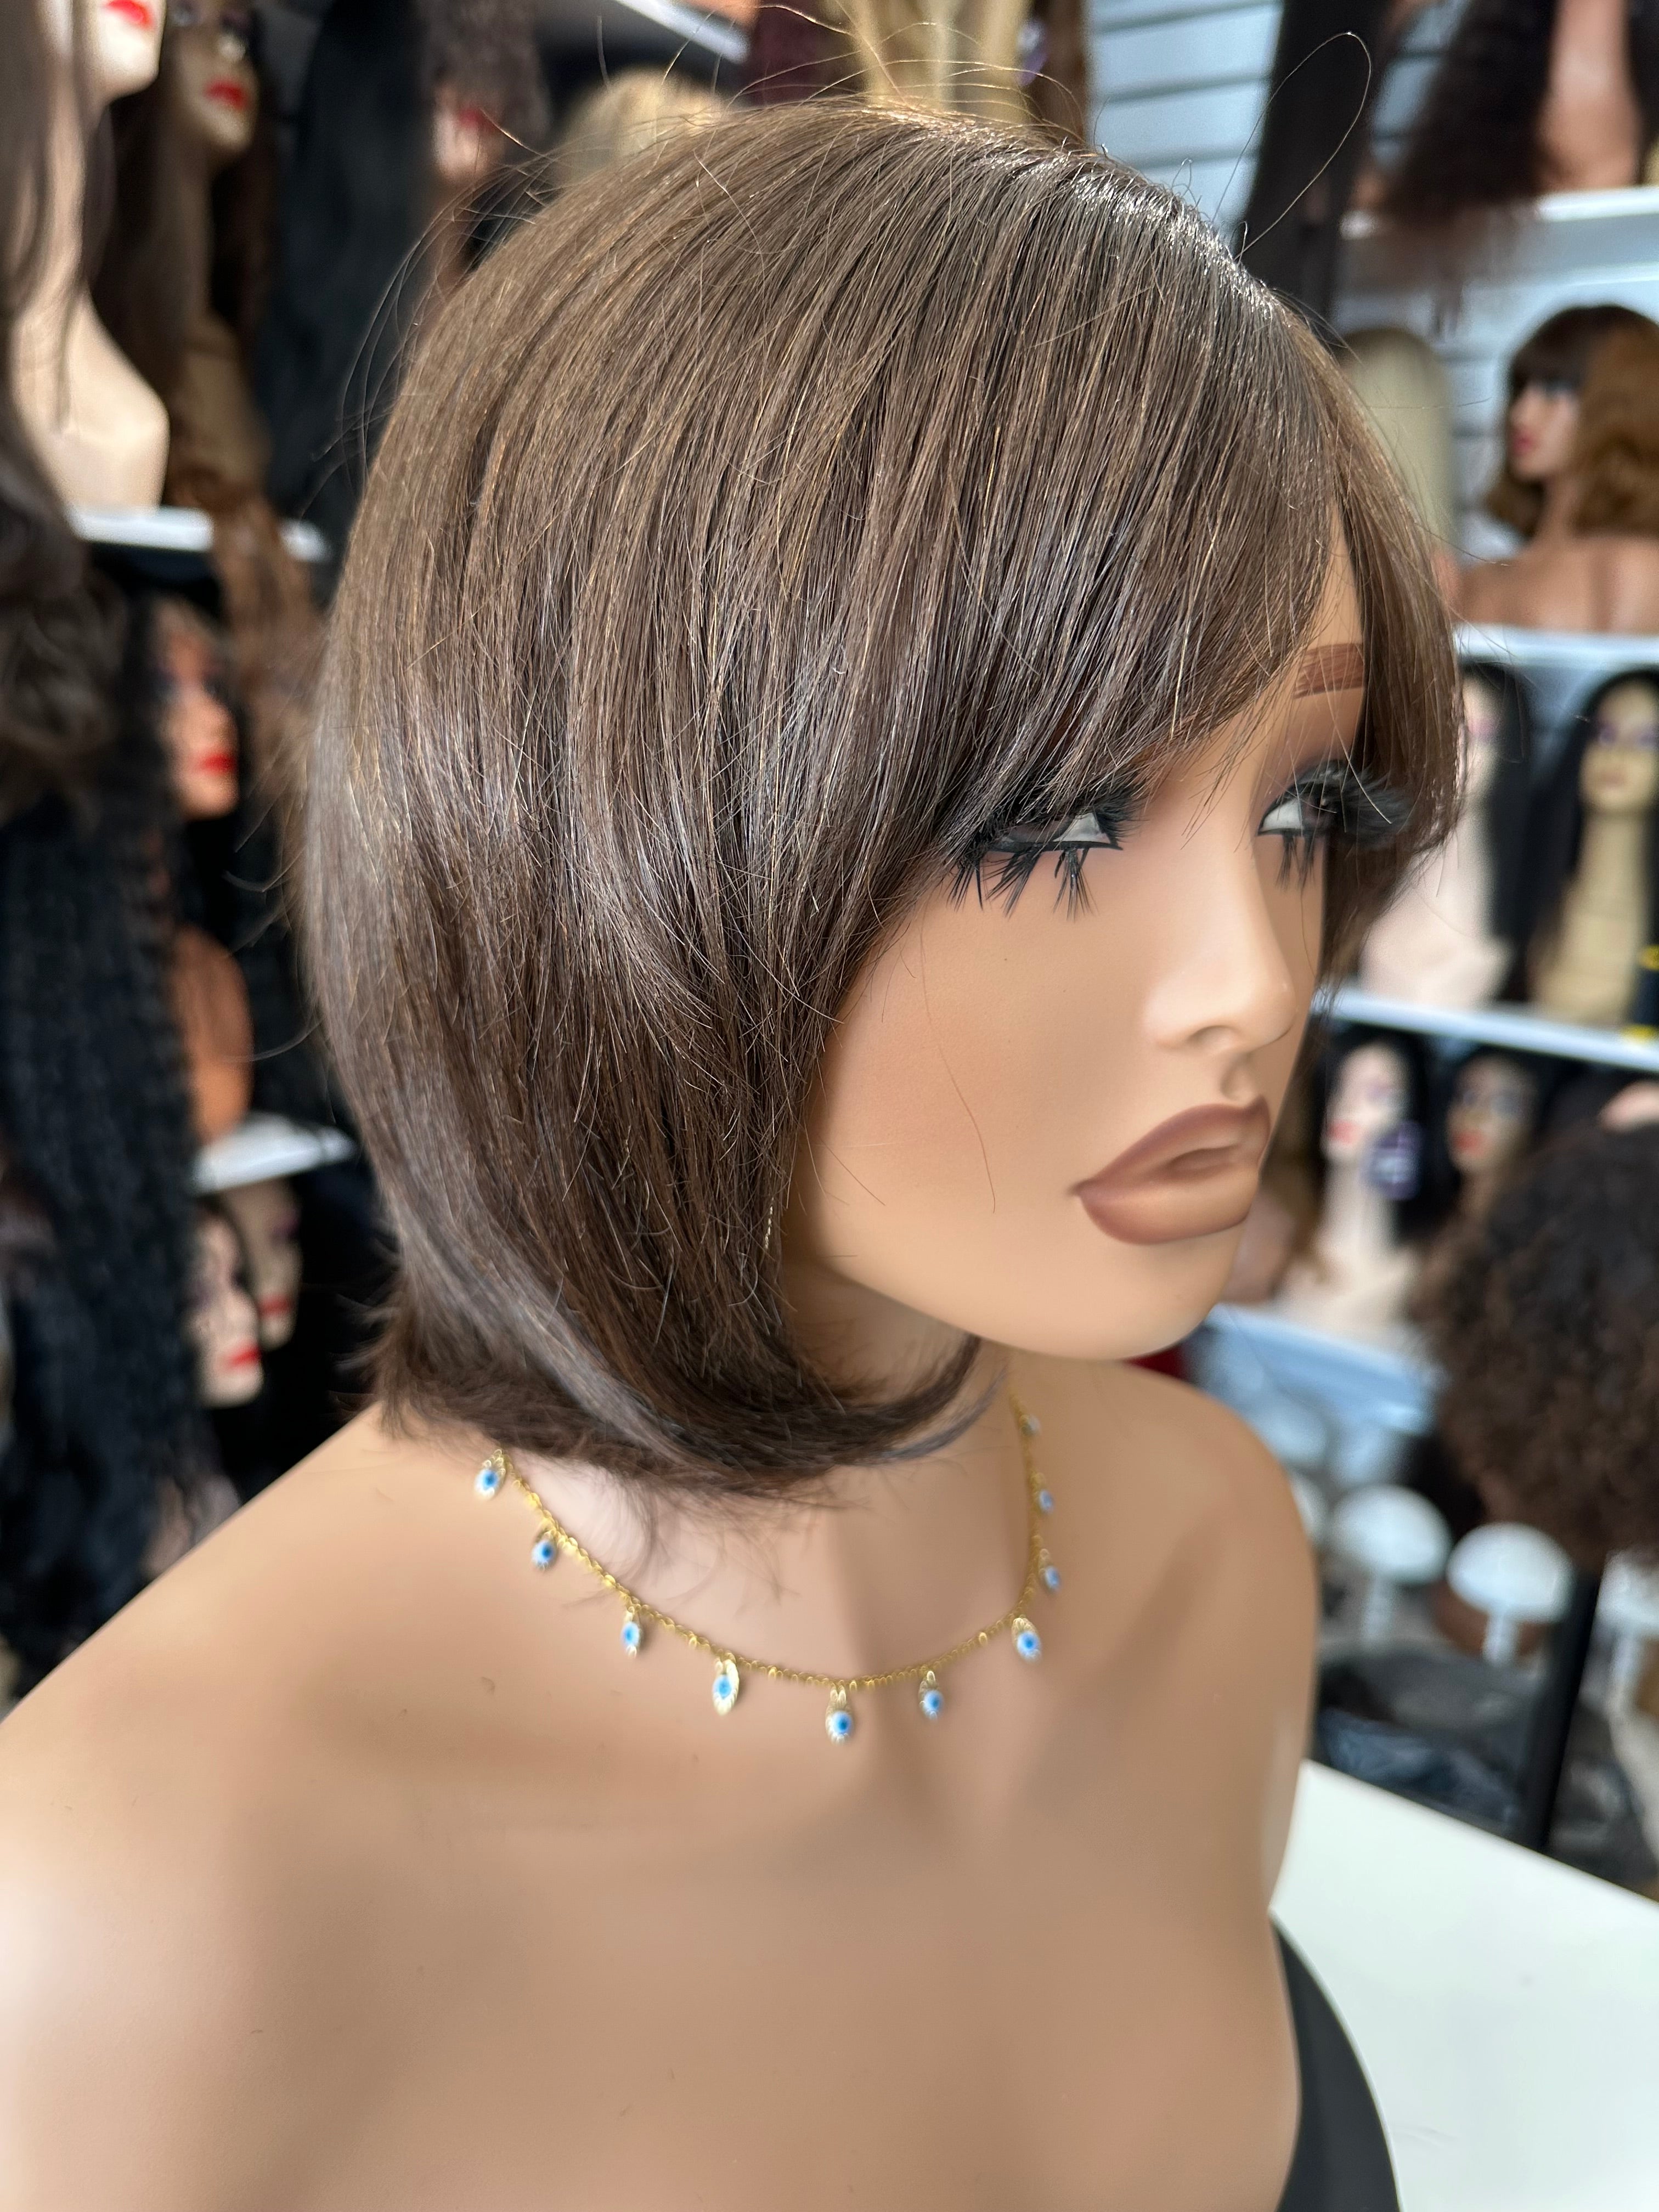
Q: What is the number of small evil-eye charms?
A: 10